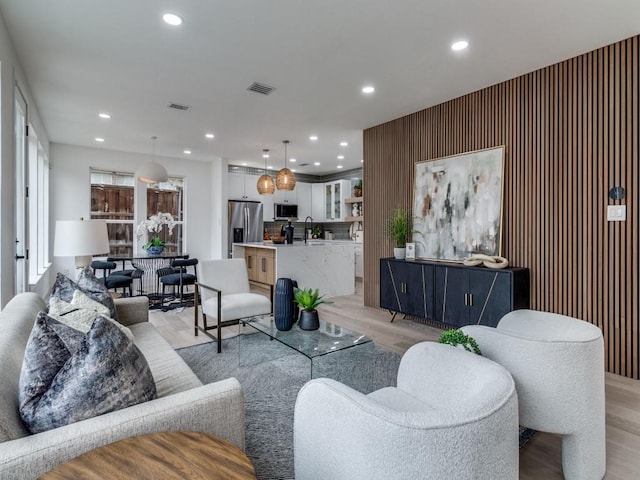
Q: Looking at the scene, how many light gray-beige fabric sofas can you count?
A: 1